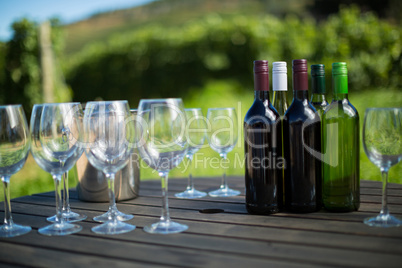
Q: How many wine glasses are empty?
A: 9